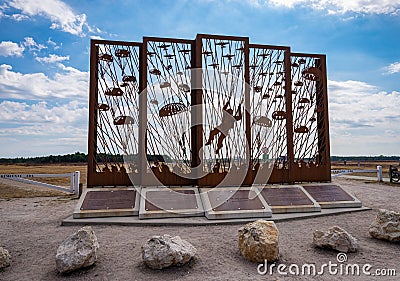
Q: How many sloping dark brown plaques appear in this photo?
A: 5